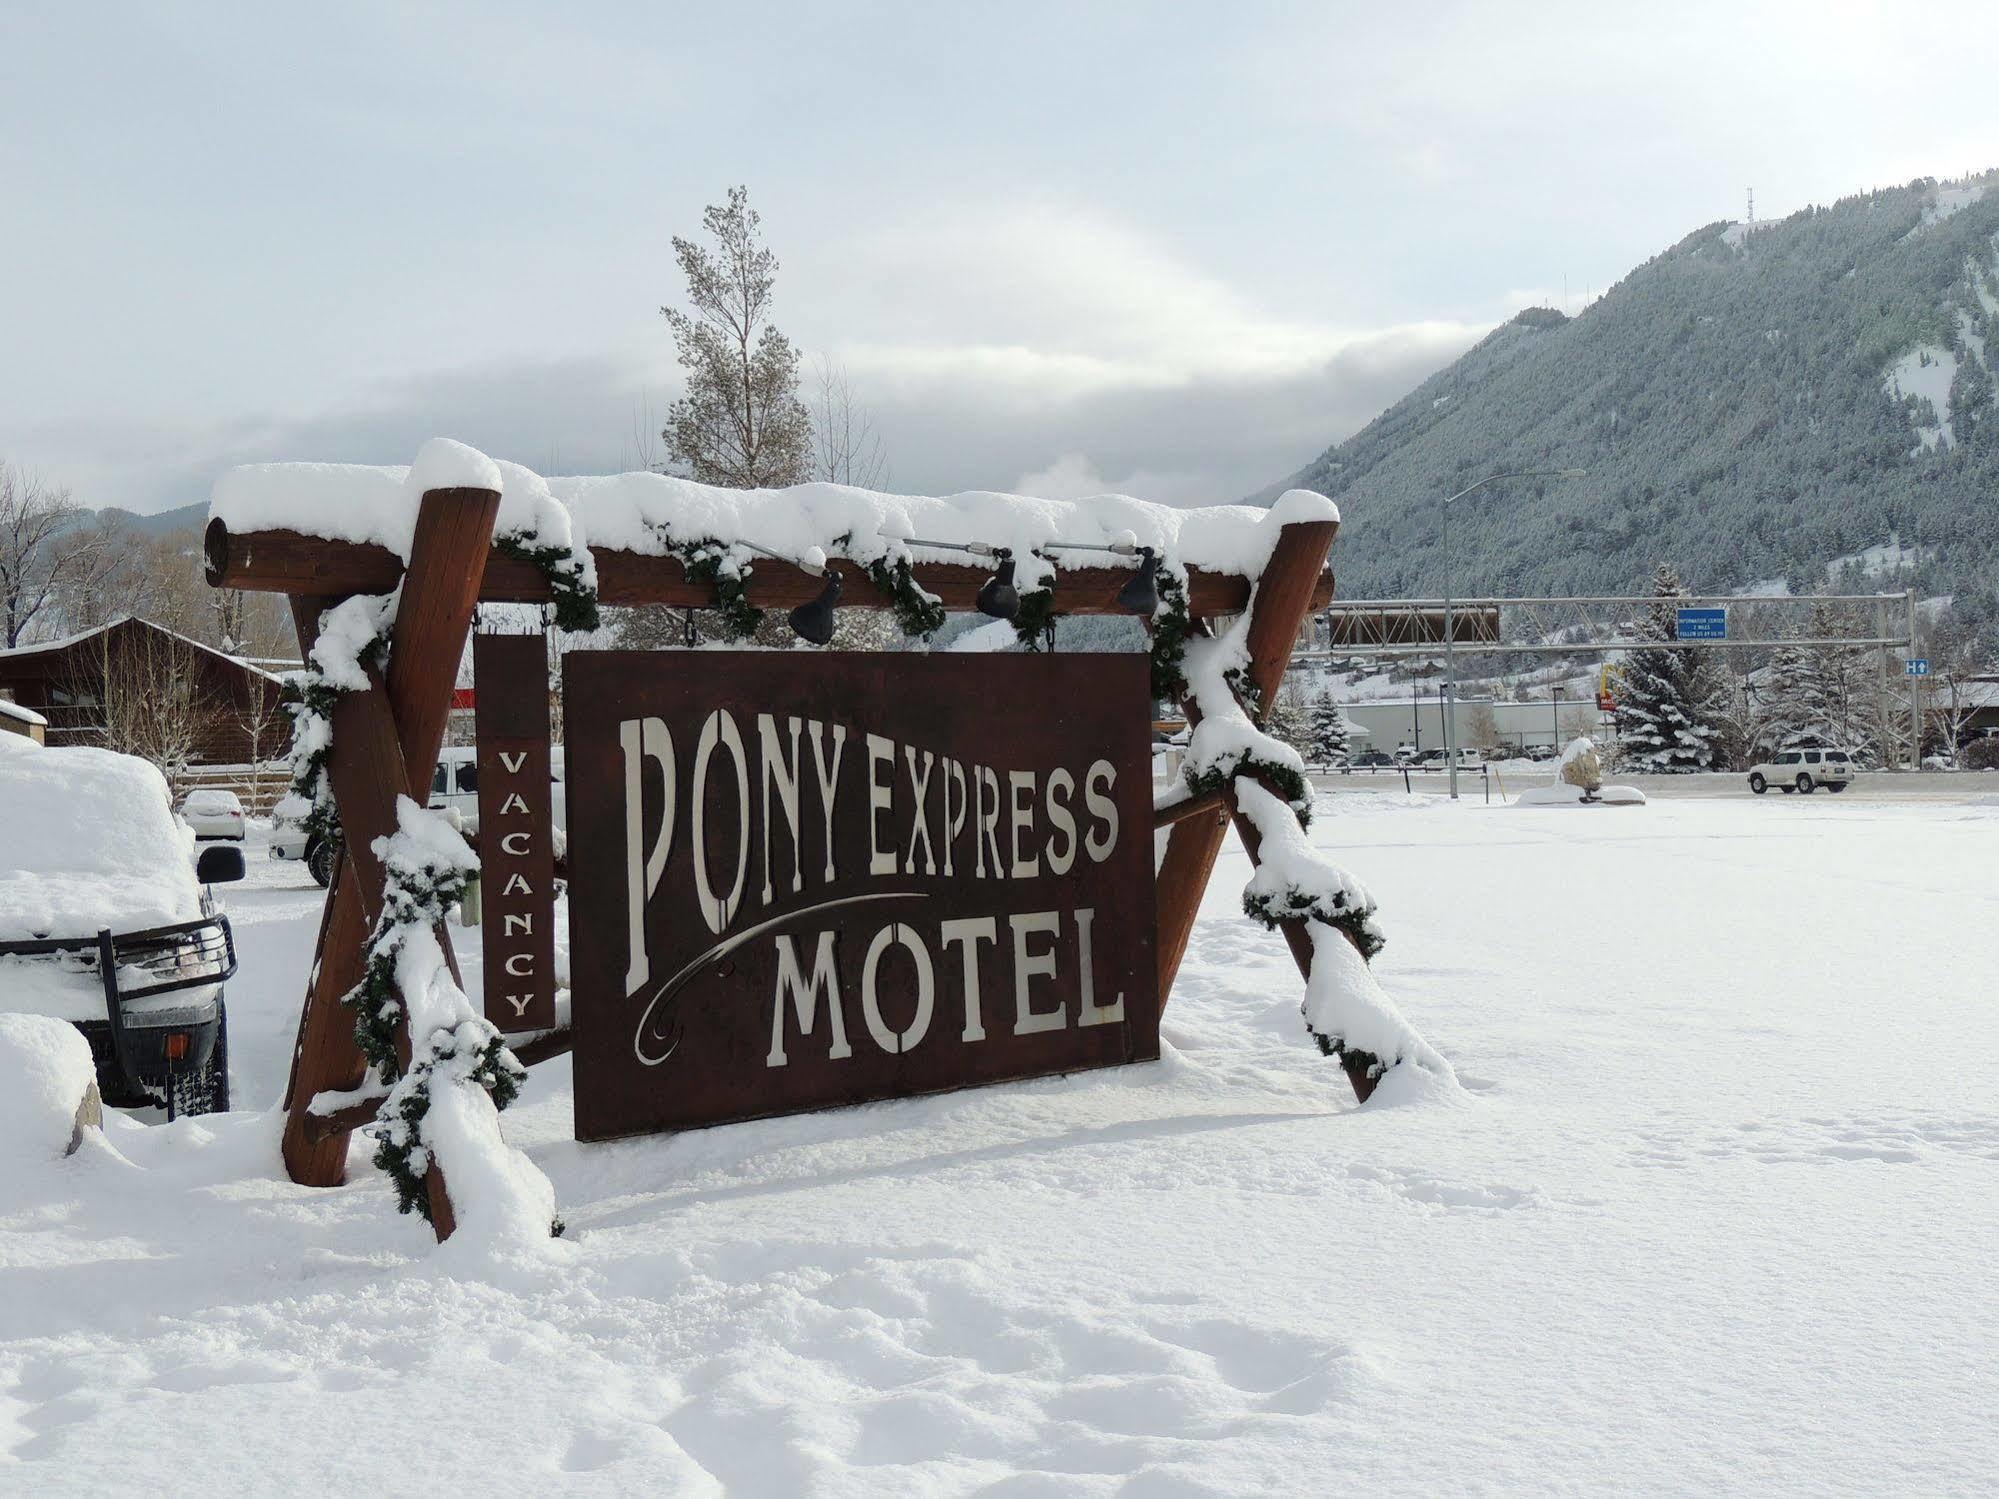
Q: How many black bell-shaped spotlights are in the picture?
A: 3